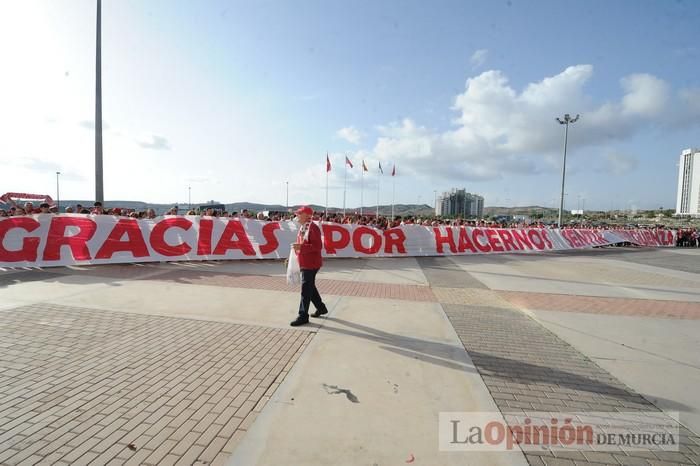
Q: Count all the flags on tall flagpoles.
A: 5